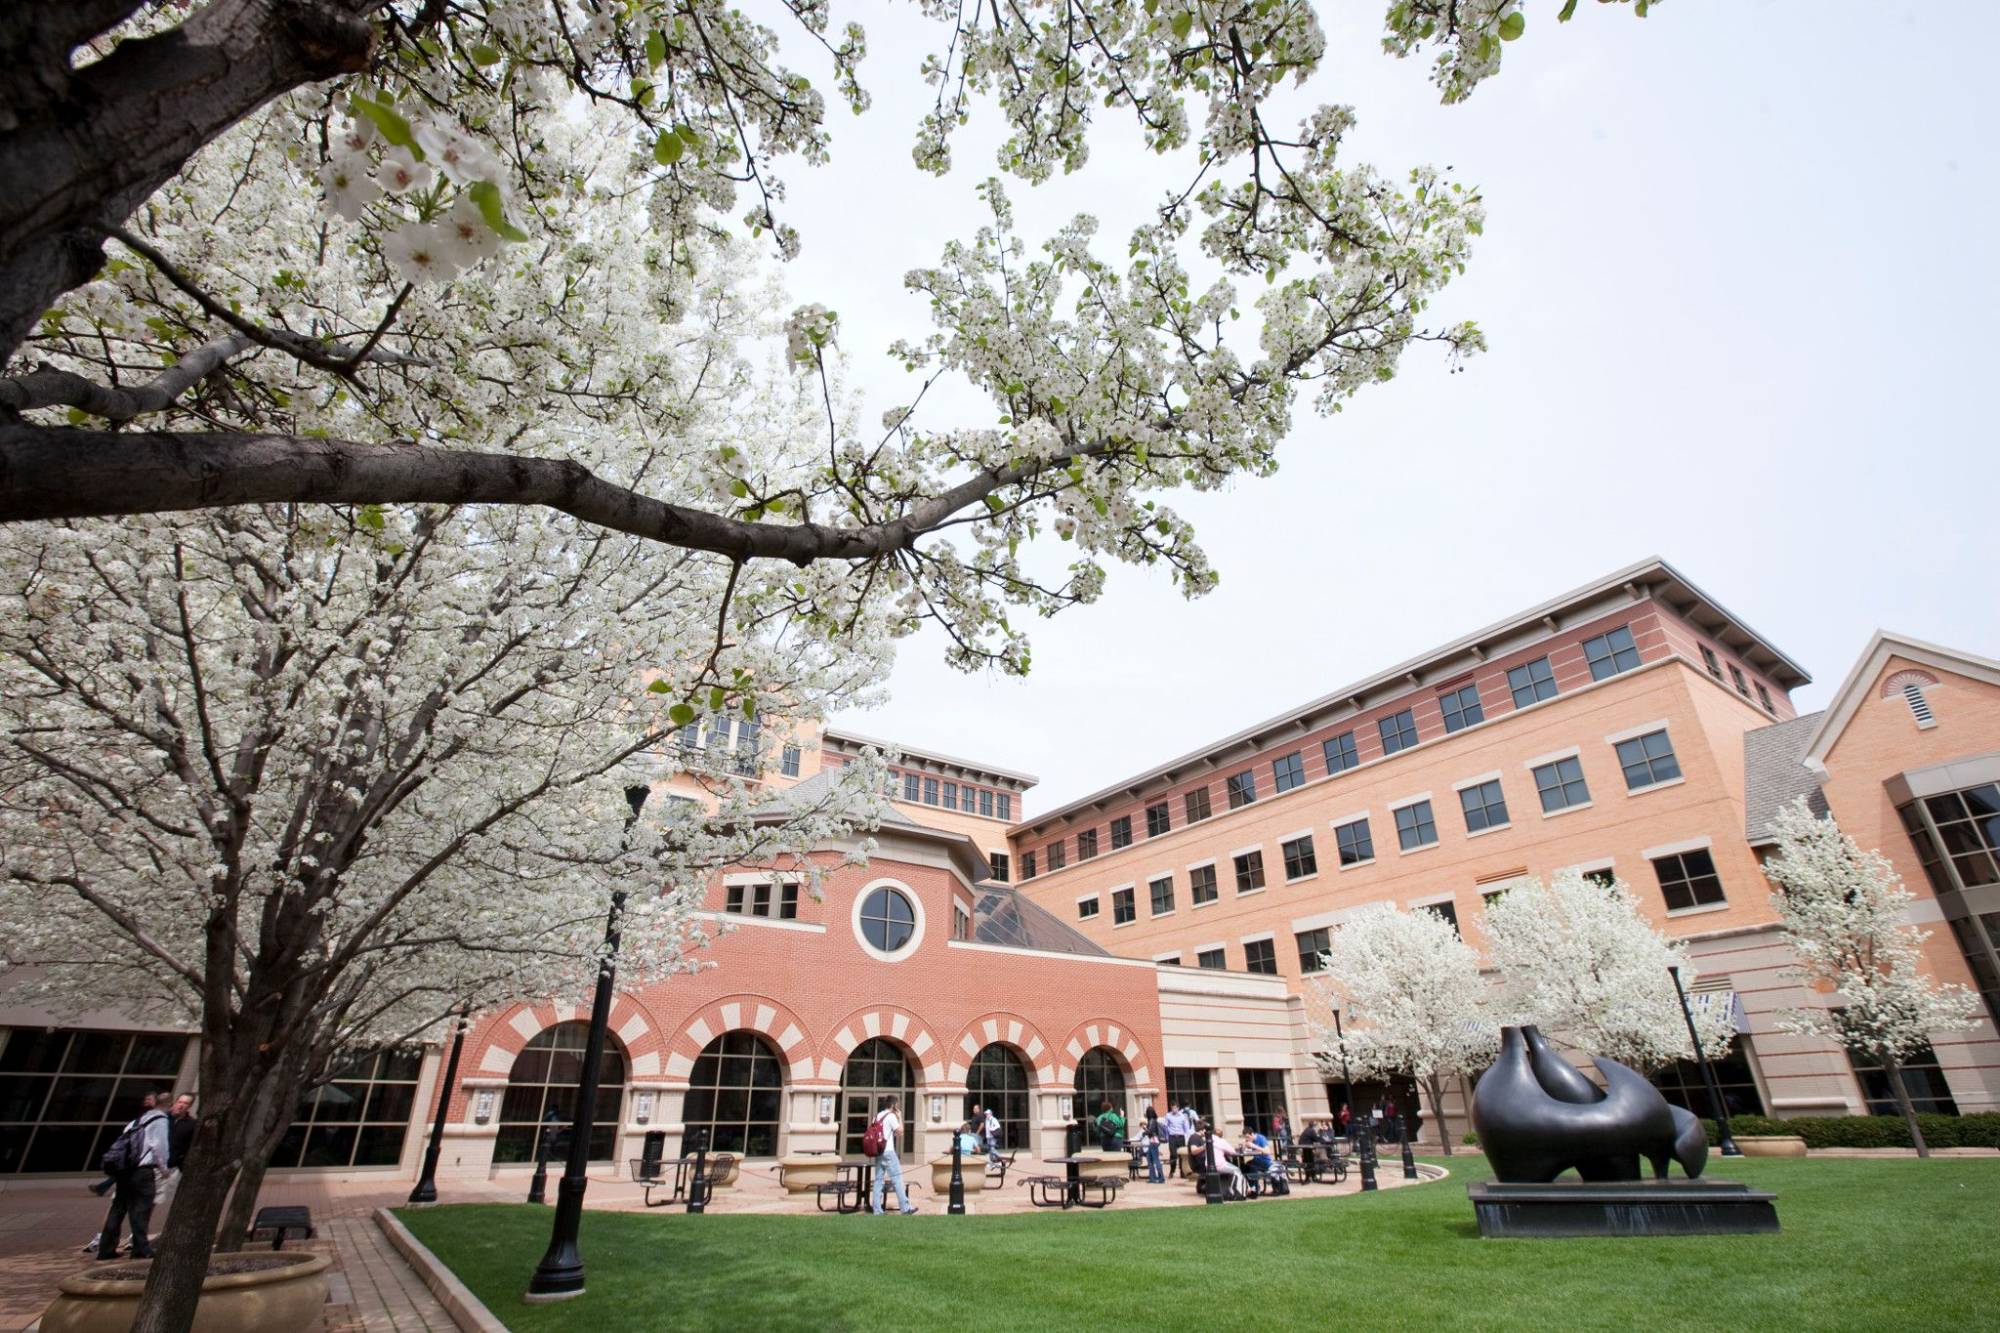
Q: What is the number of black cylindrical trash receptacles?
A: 2